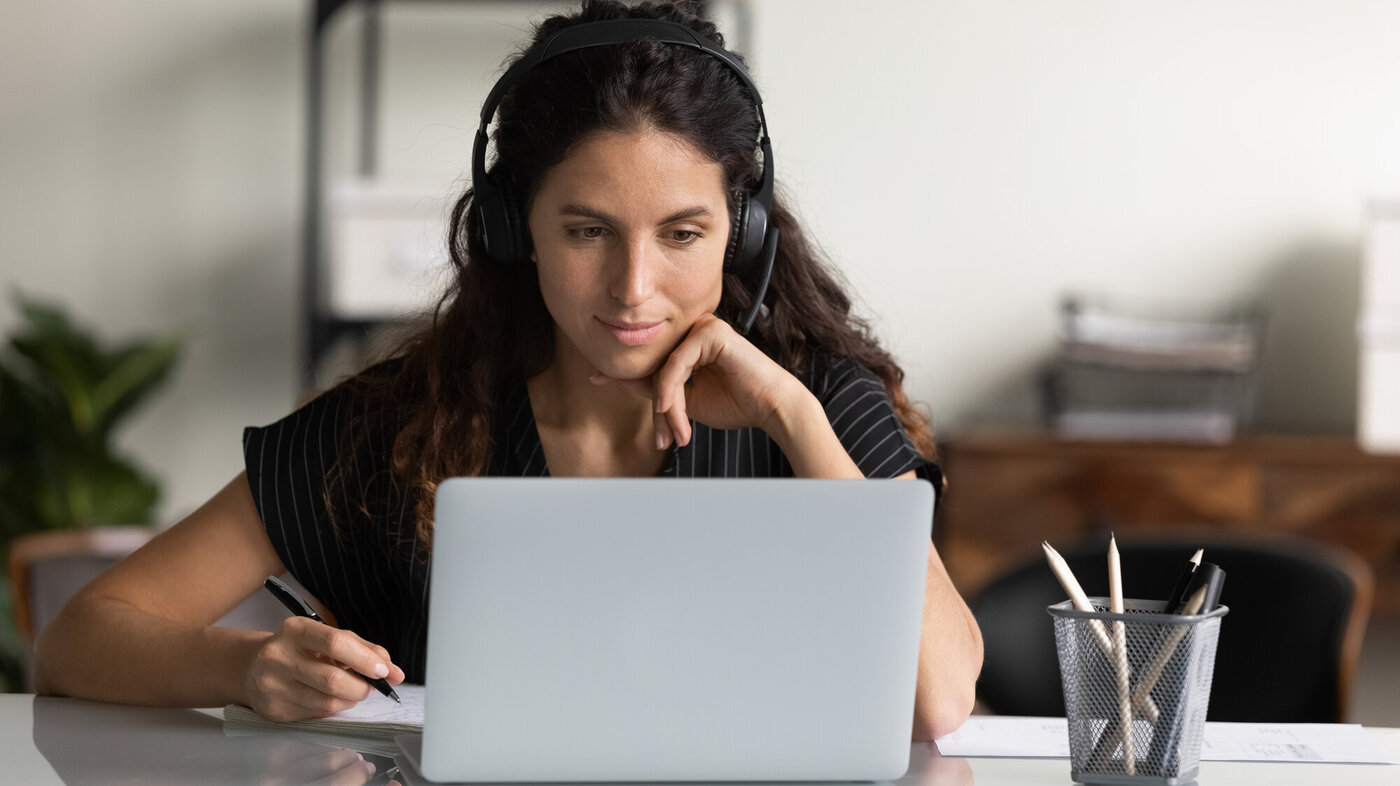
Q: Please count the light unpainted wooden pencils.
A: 4